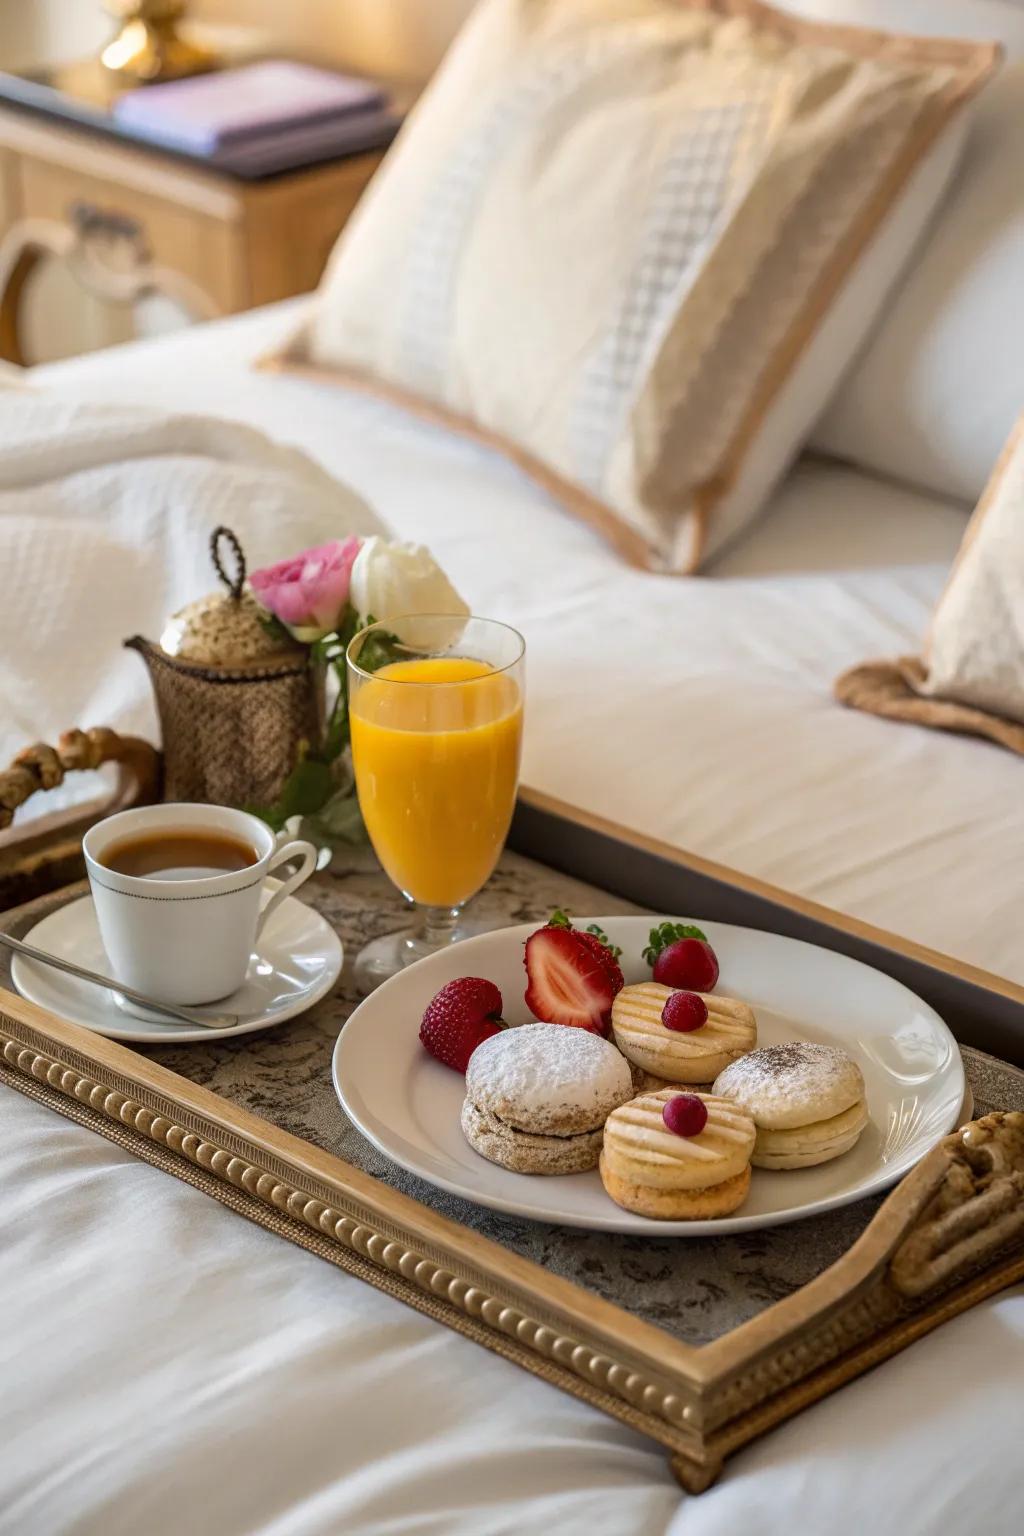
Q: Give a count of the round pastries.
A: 4